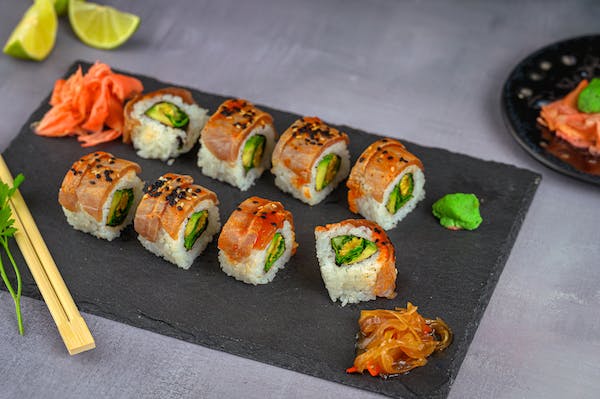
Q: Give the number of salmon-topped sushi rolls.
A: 8